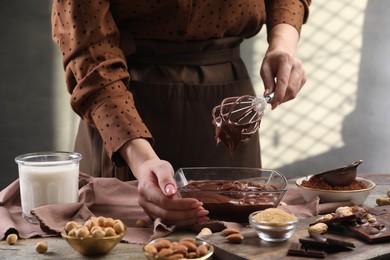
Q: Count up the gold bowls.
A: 2